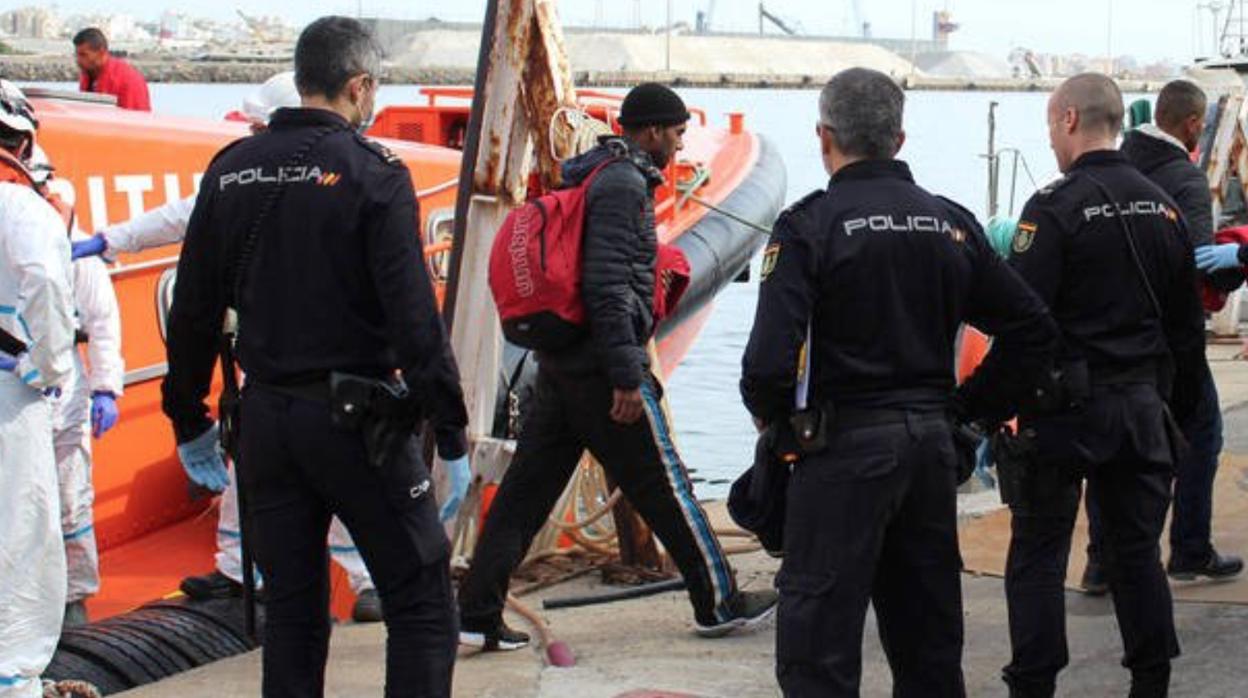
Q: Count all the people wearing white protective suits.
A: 3